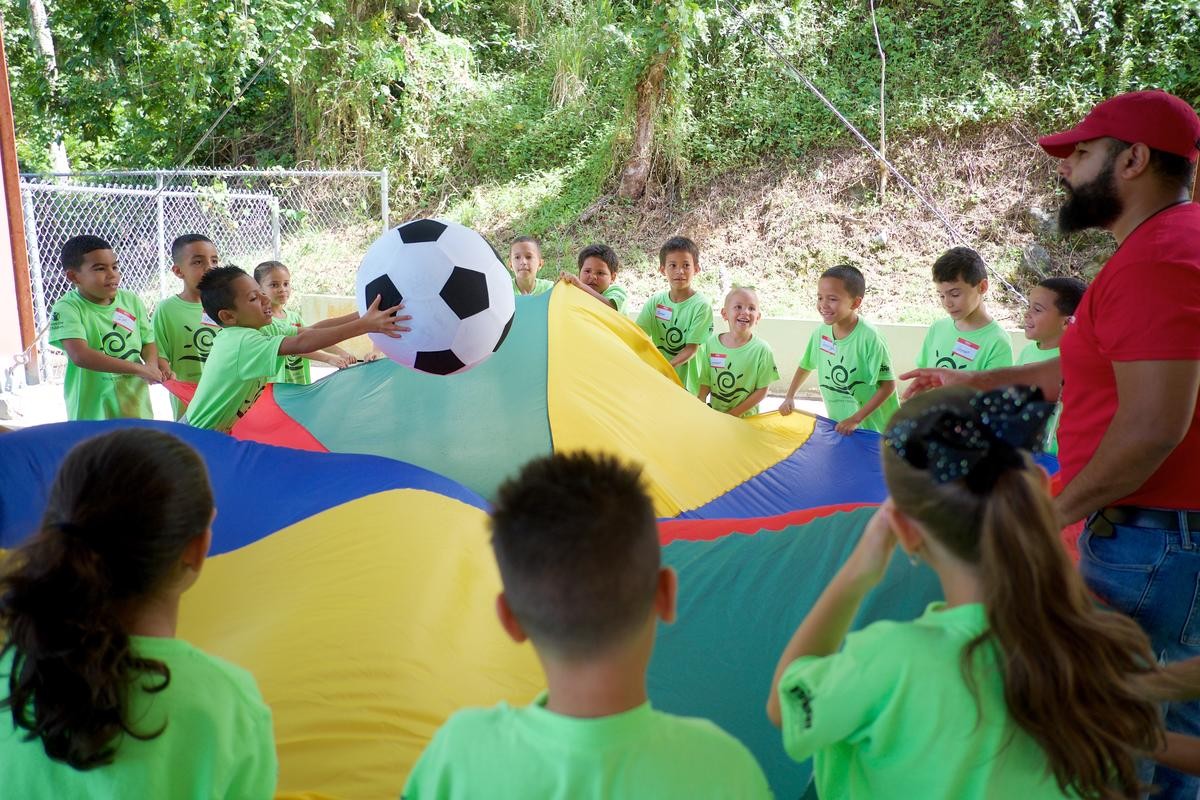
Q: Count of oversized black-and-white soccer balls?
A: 1